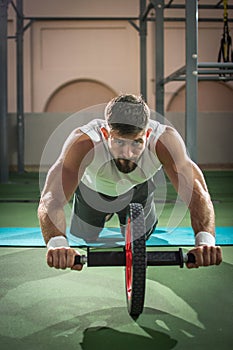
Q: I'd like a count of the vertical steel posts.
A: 5